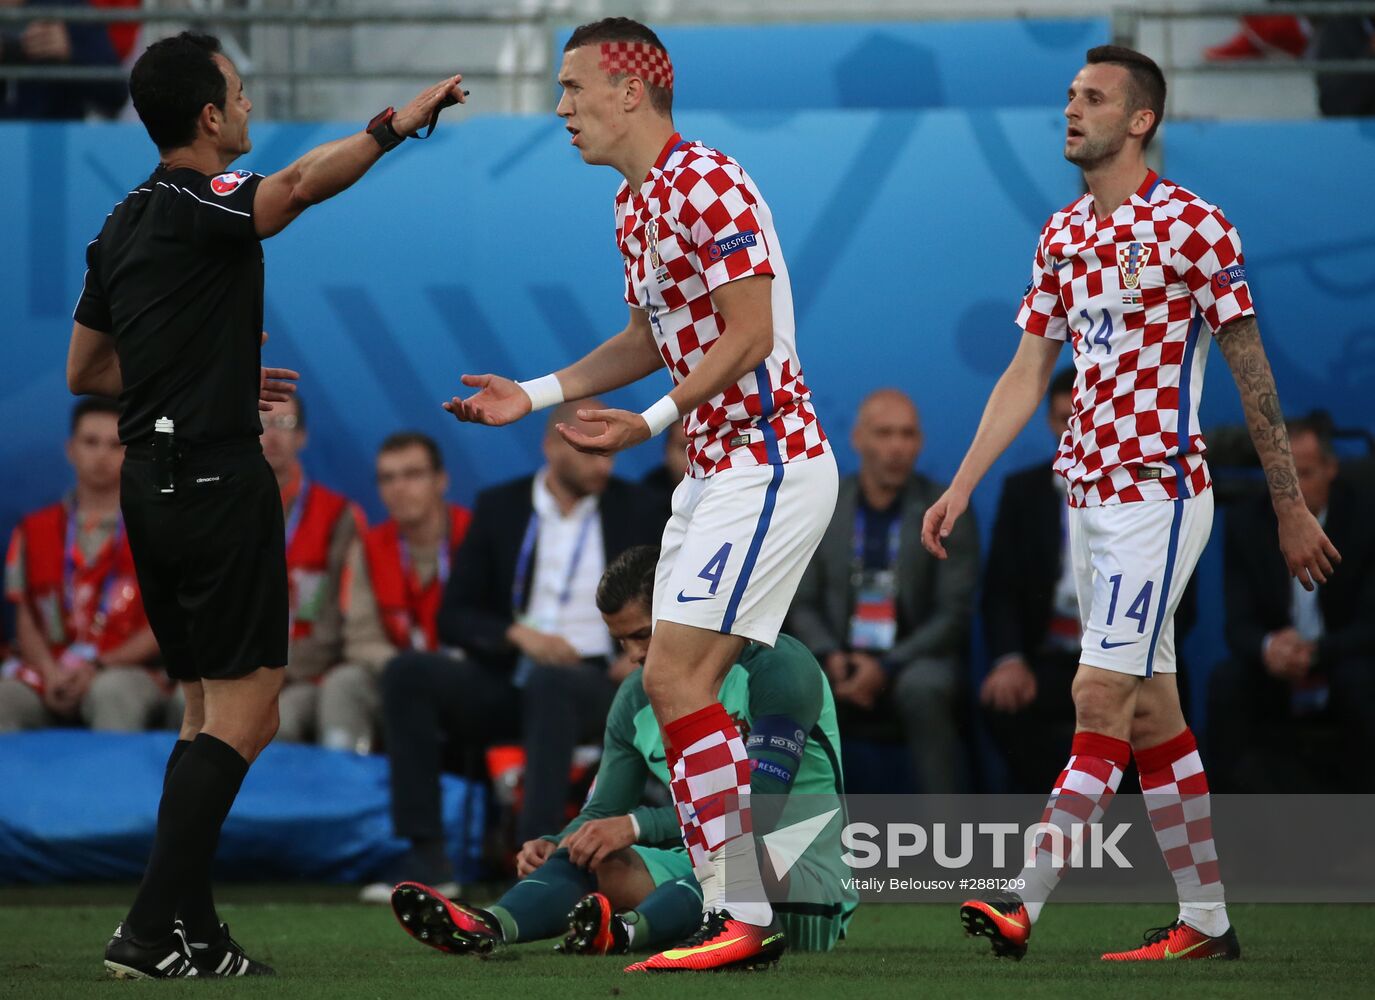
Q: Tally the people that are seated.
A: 9